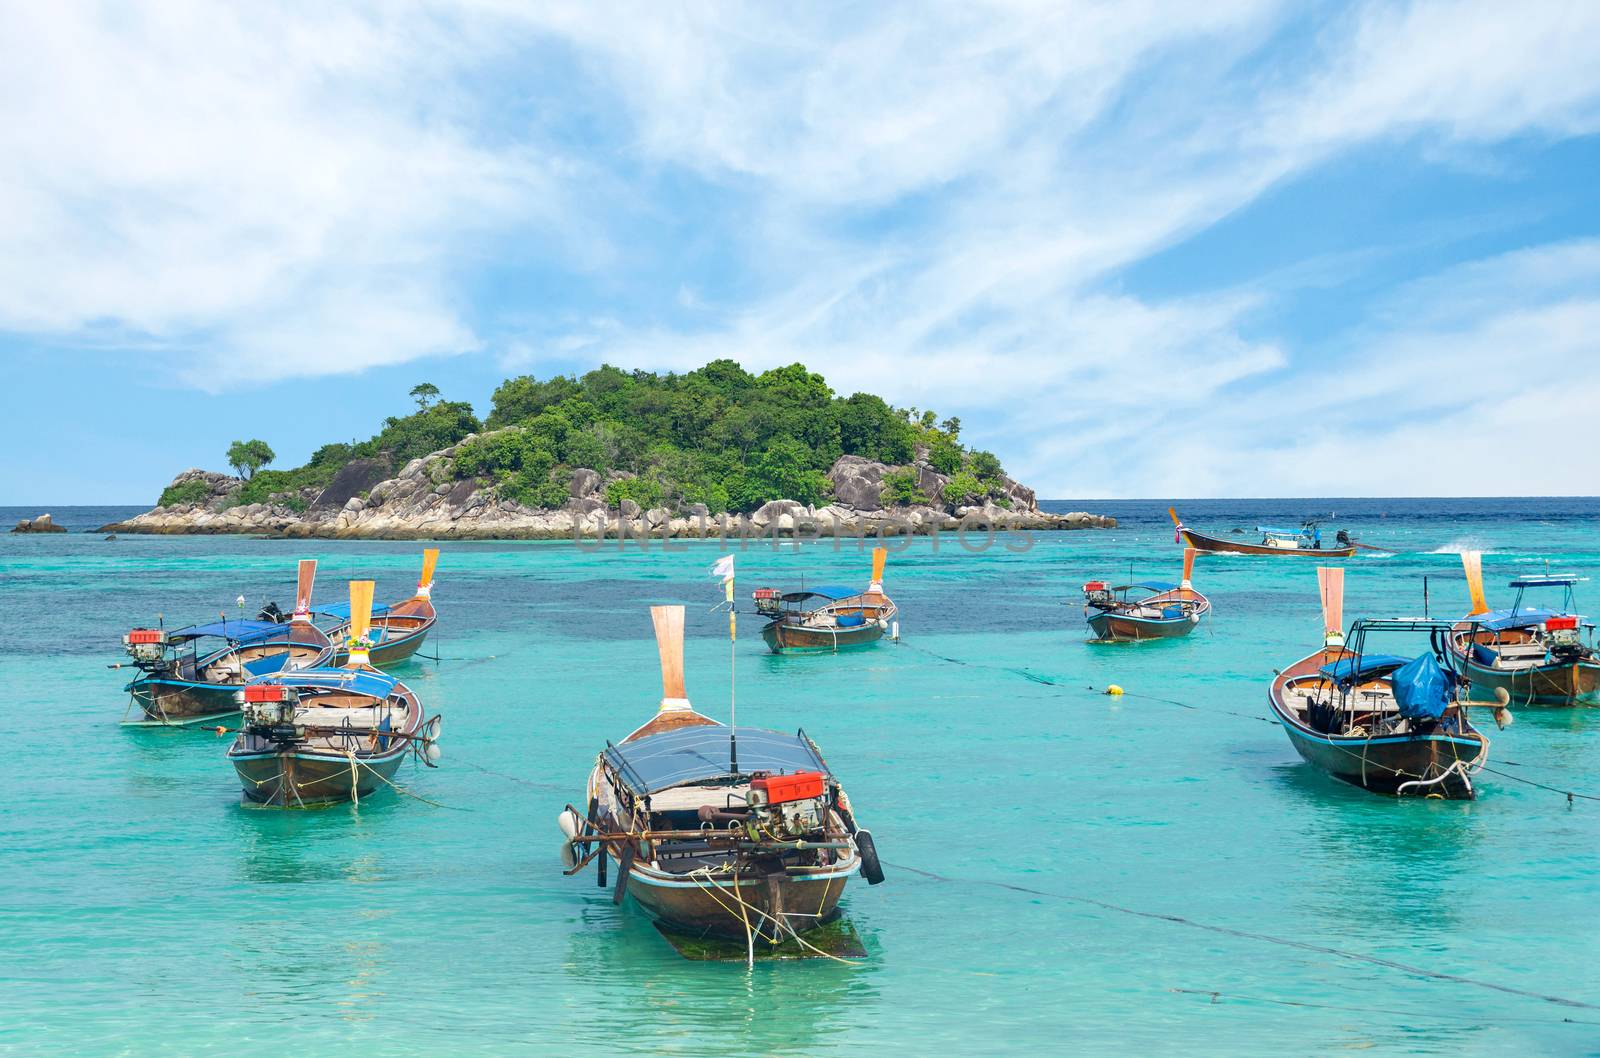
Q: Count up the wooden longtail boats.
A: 9